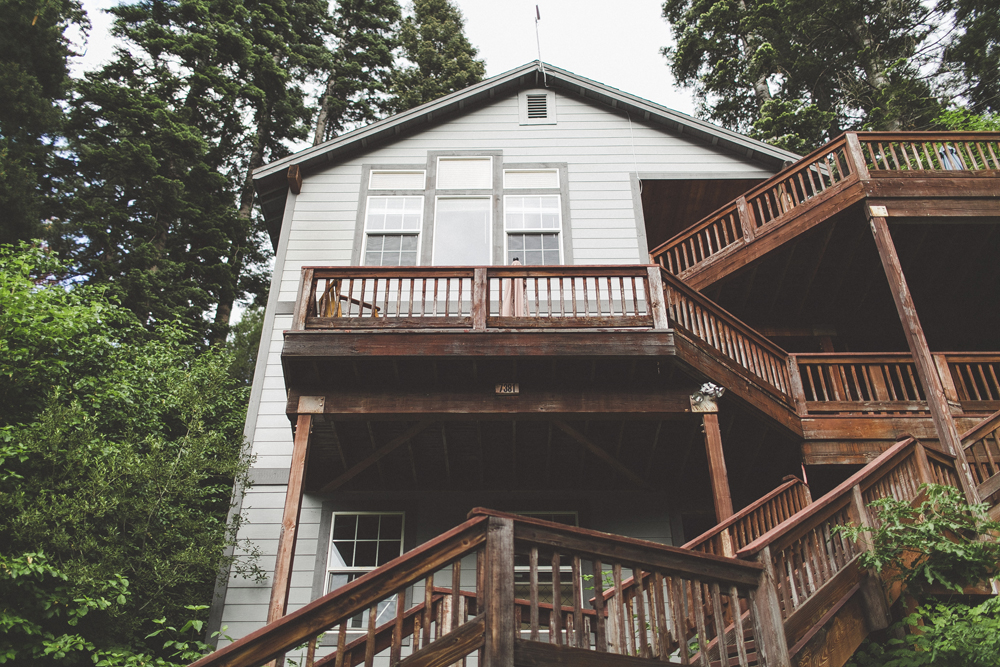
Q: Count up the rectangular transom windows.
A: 3